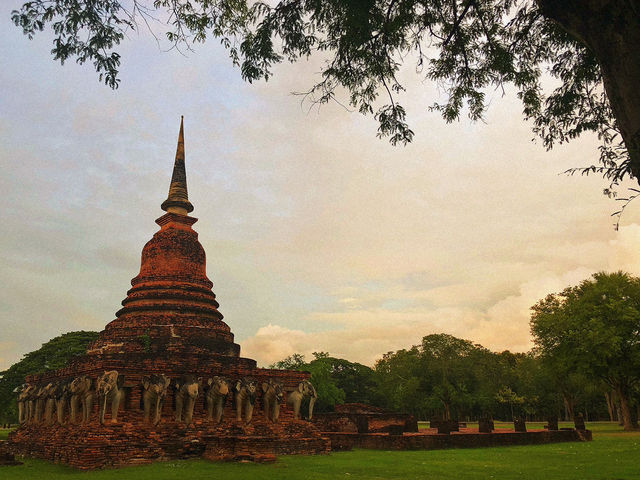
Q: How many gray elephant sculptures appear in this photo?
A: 13